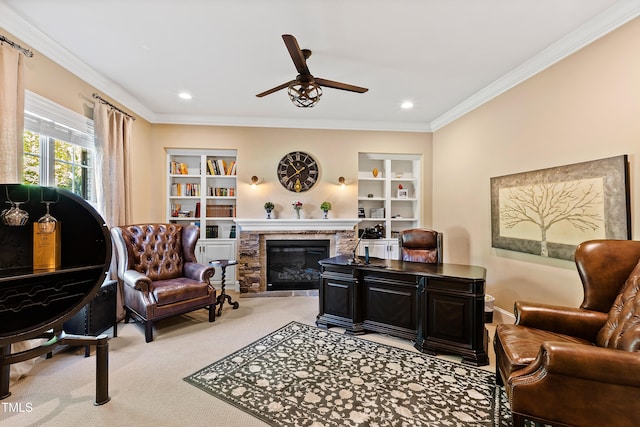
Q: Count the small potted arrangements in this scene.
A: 3